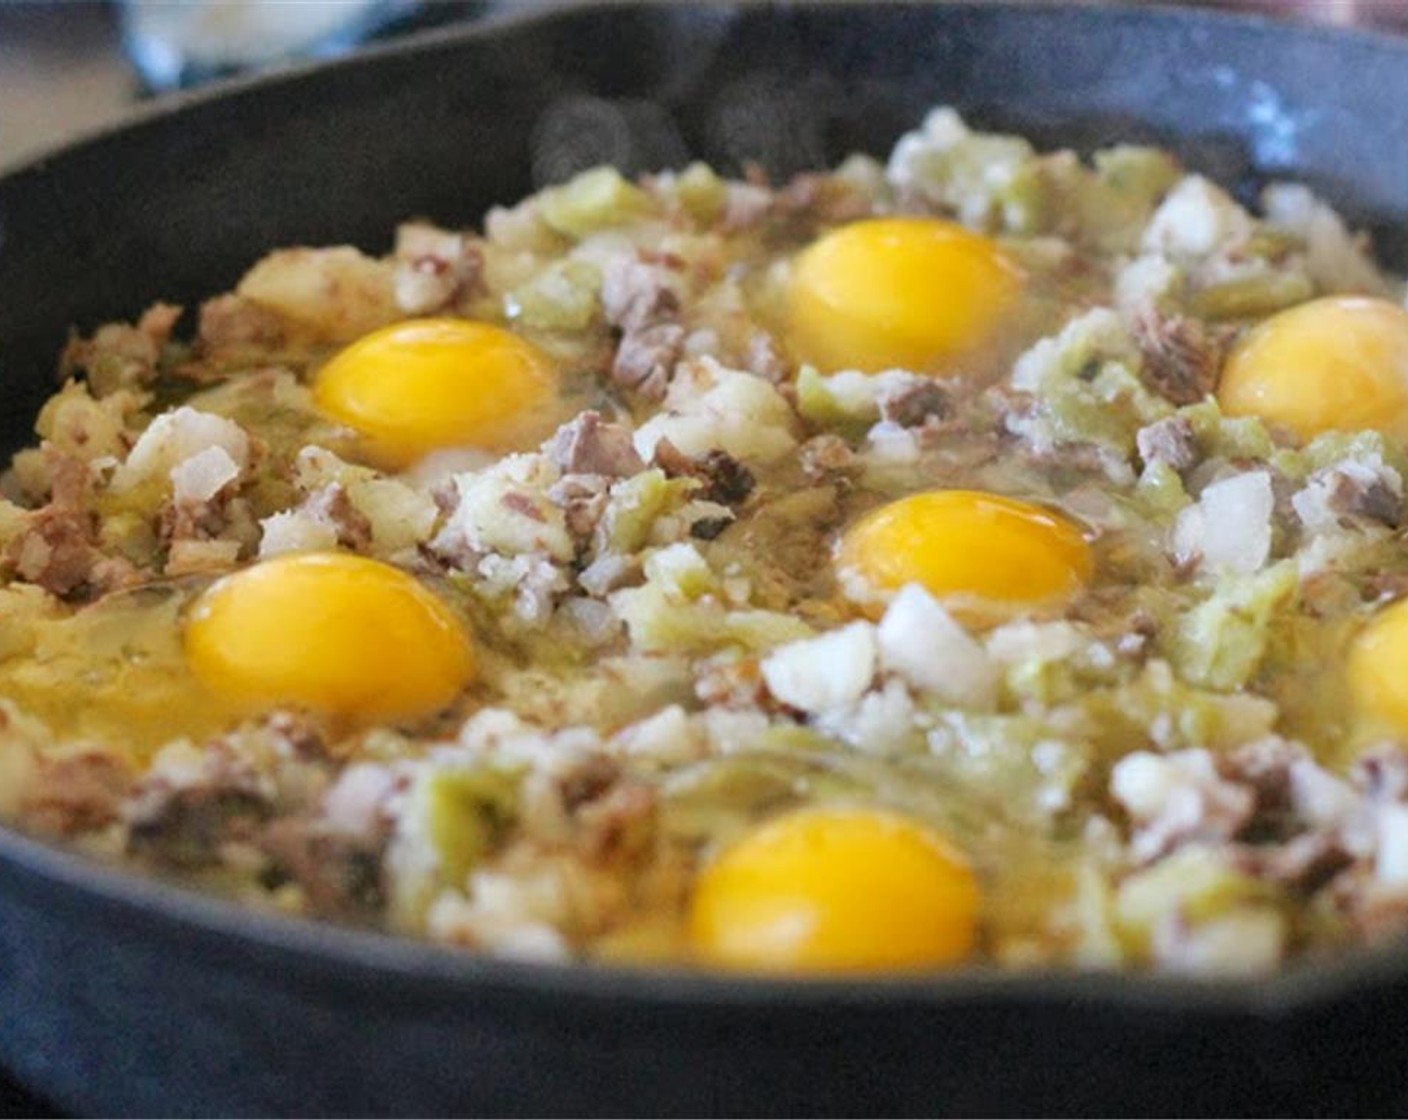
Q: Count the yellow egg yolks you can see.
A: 7